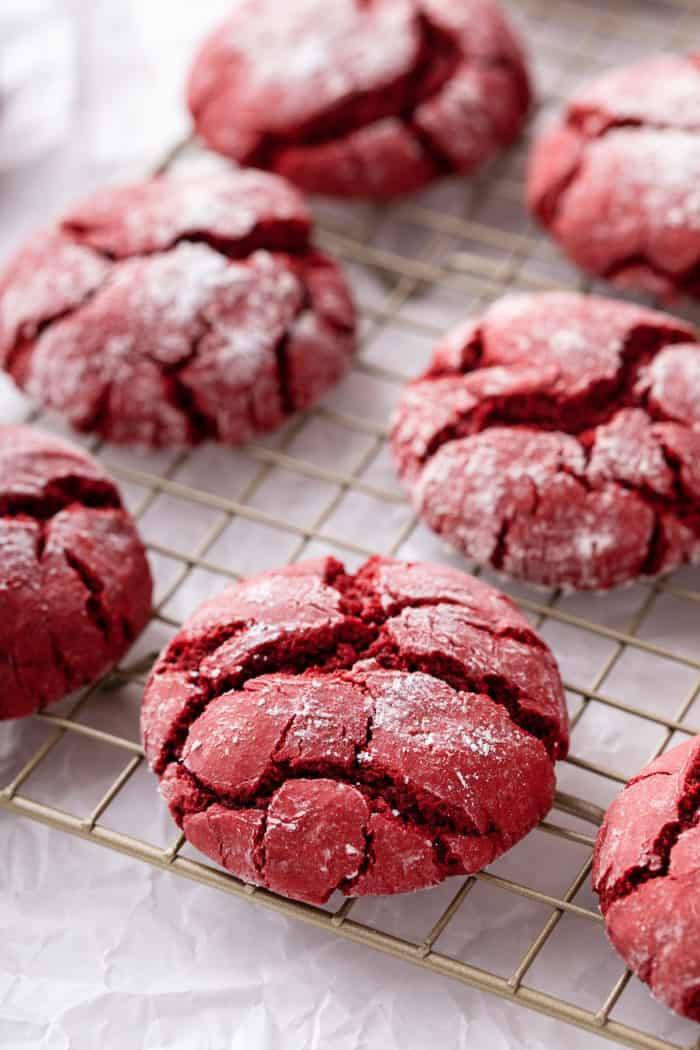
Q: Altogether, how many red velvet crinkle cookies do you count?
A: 7